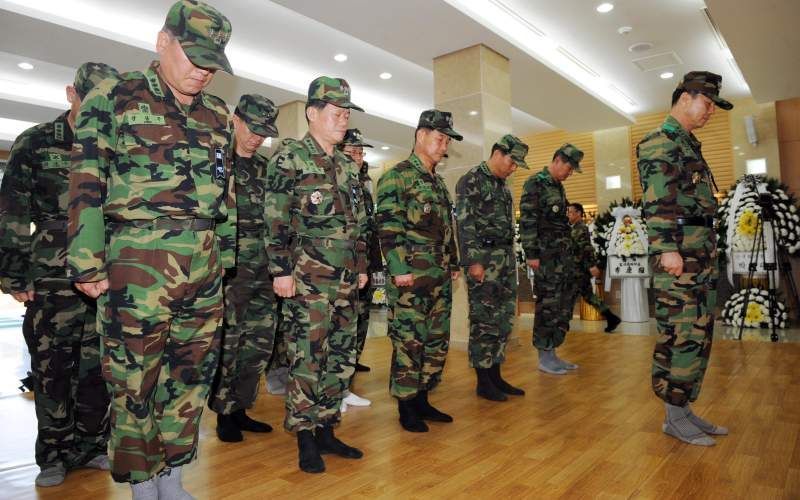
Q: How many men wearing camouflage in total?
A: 10